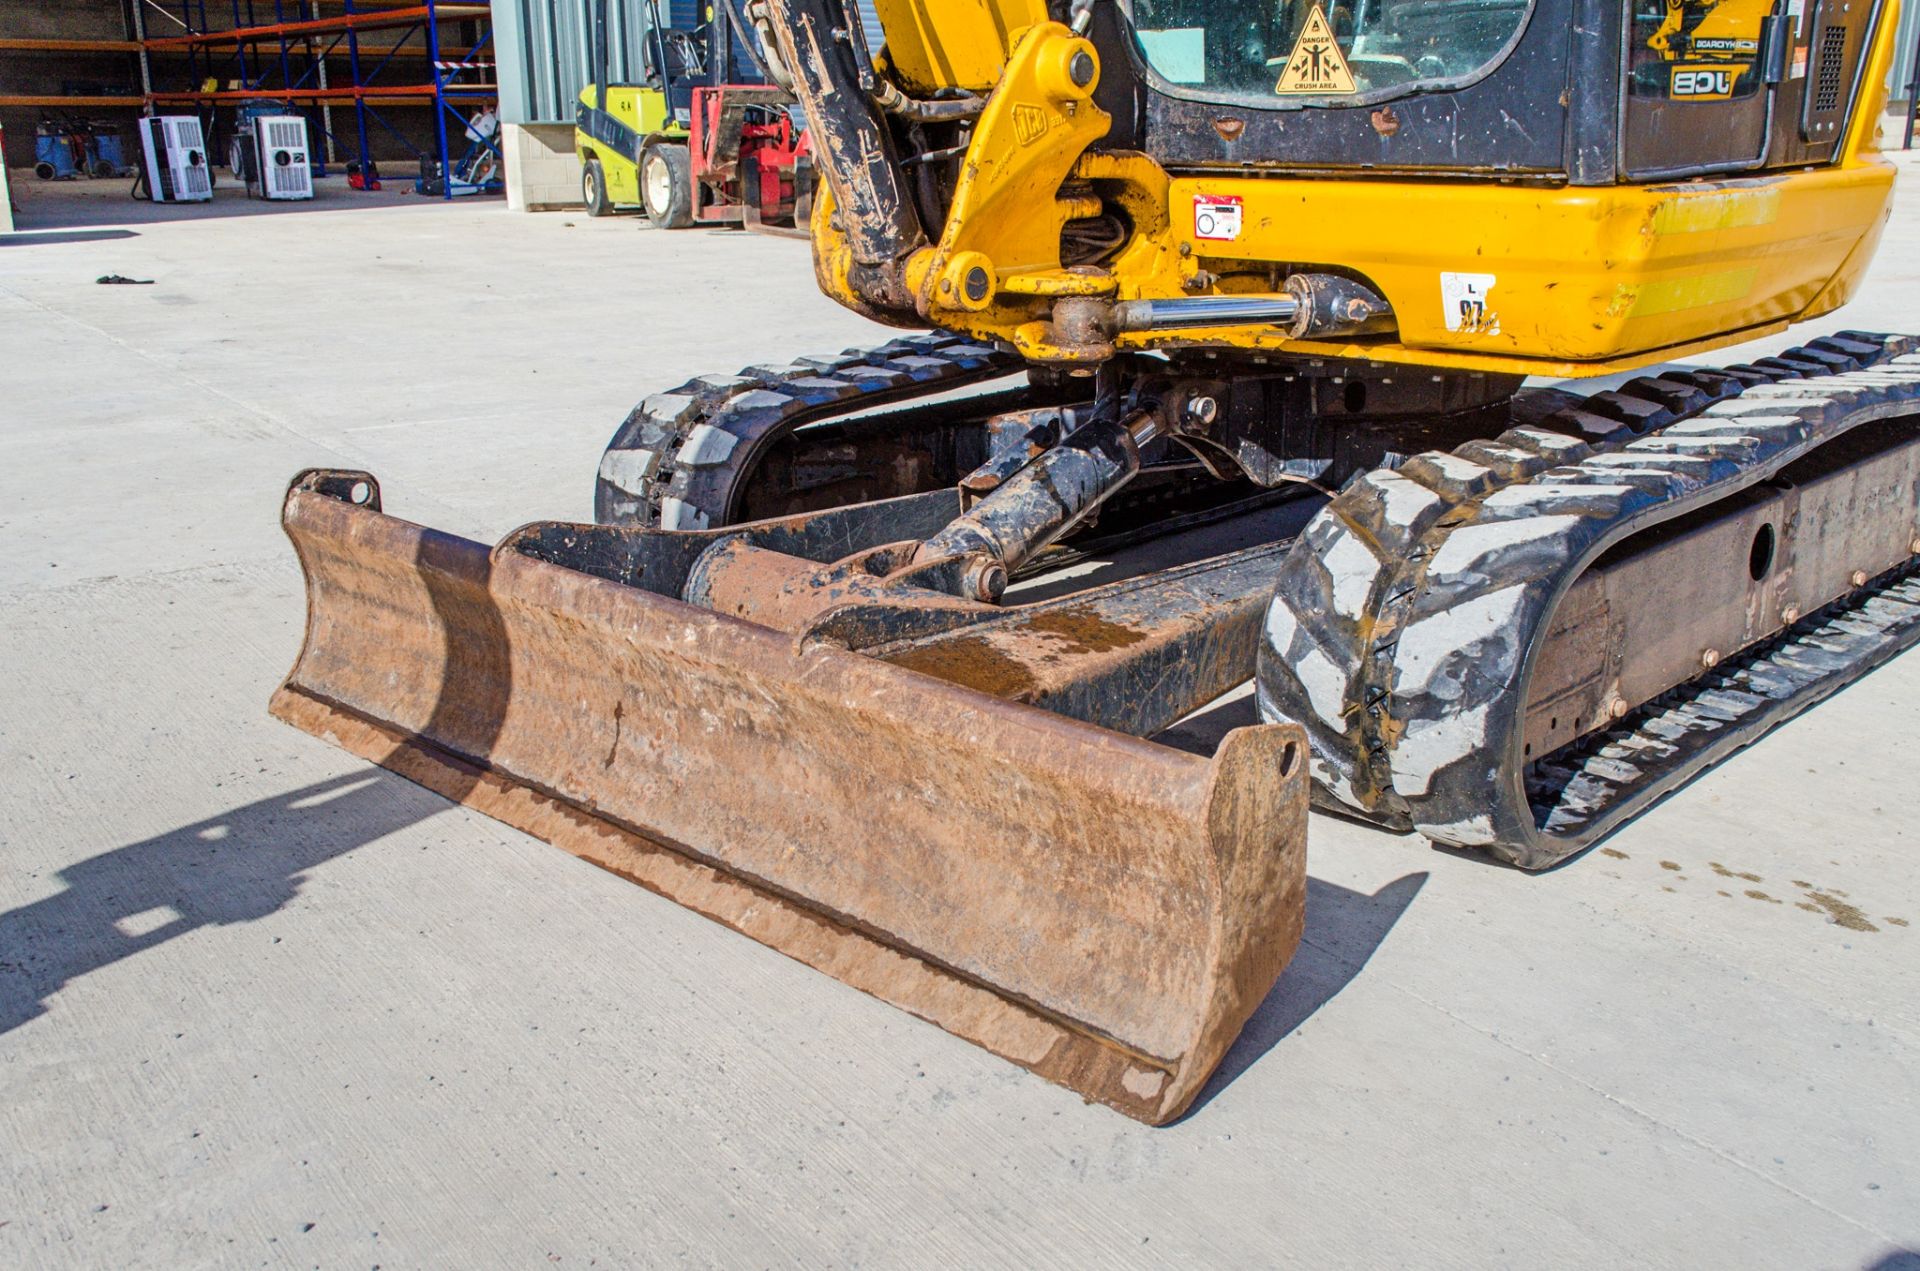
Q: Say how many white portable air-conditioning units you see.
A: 2